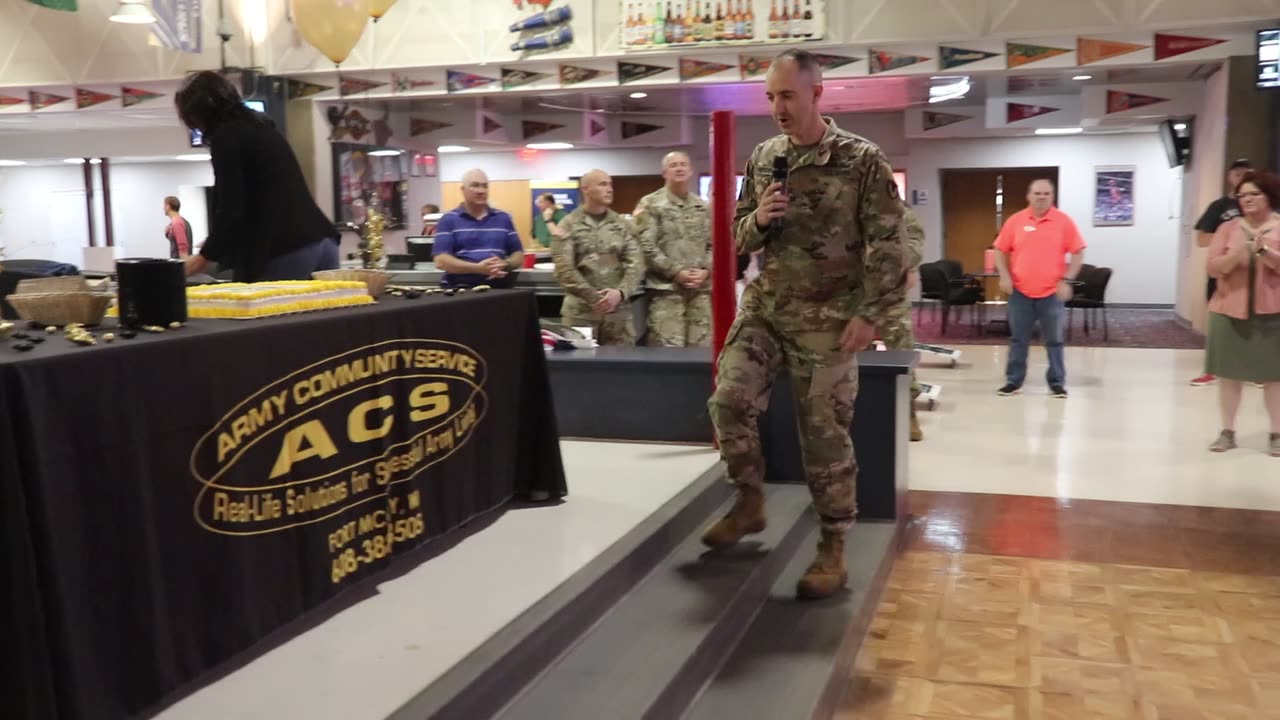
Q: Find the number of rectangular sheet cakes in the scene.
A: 1